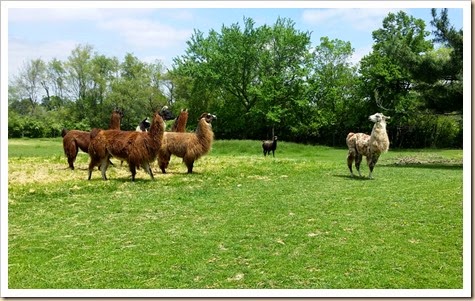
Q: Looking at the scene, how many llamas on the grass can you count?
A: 7